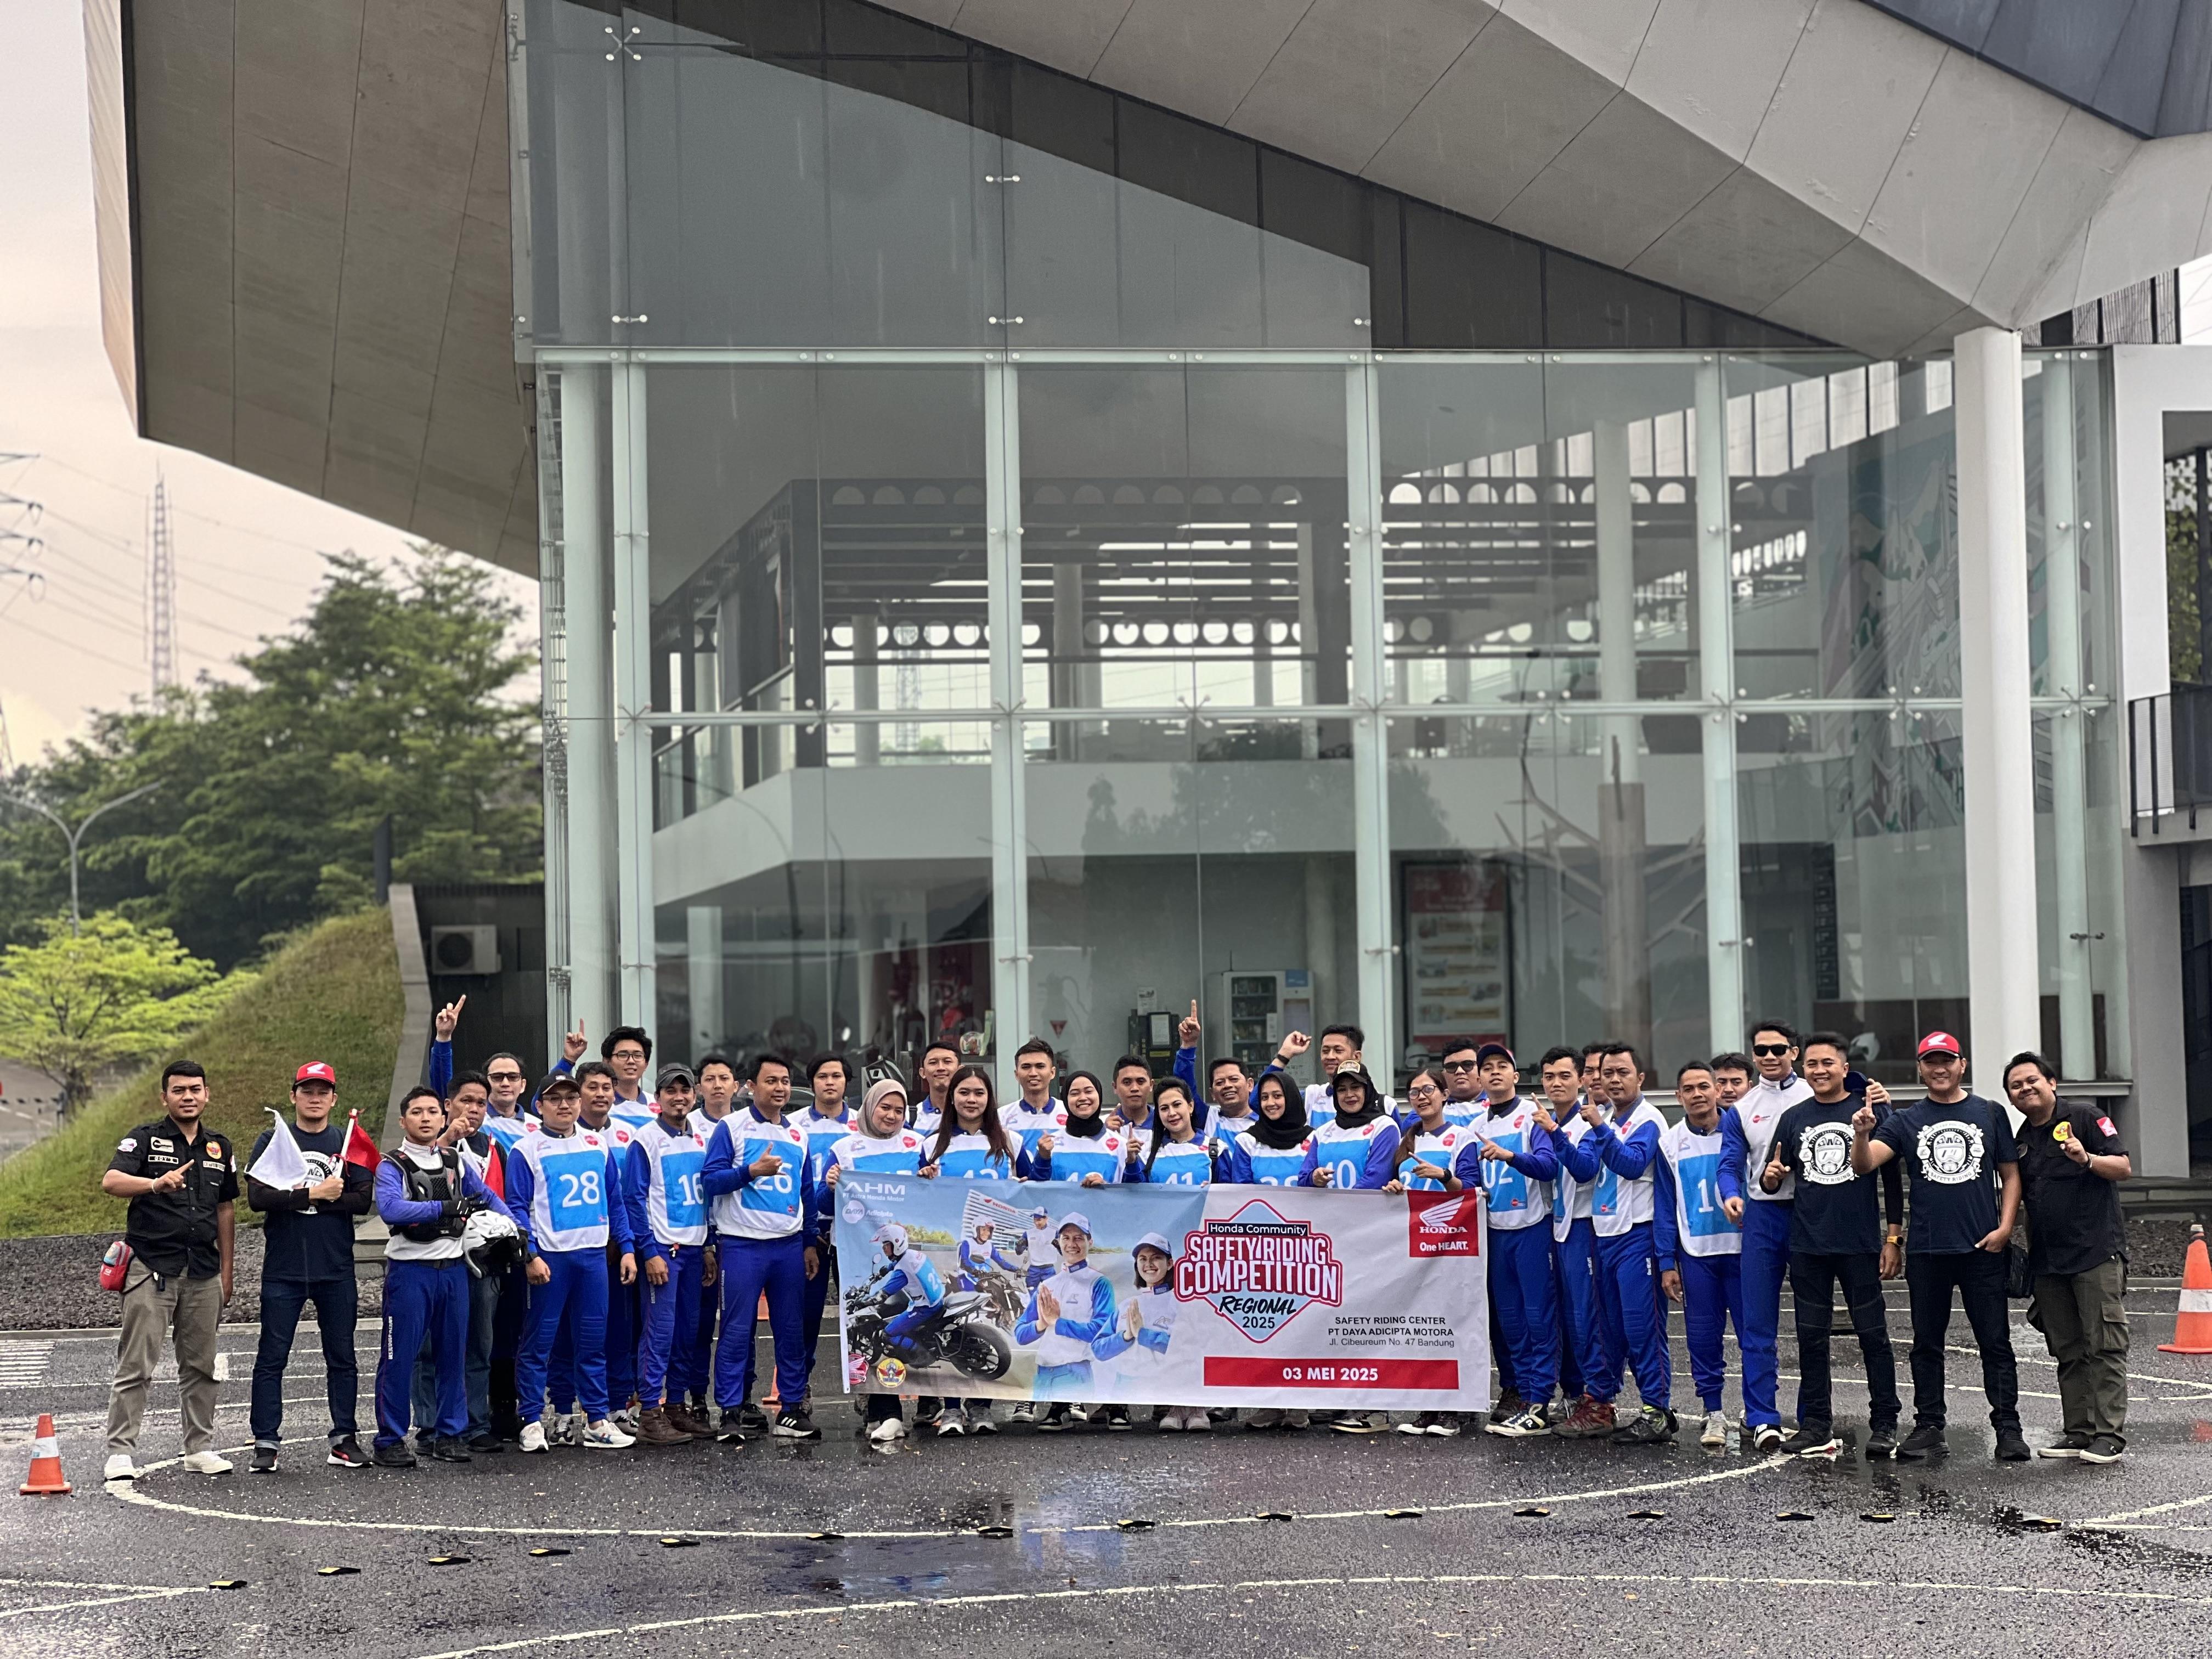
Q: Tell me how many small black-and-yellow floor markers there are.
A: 15